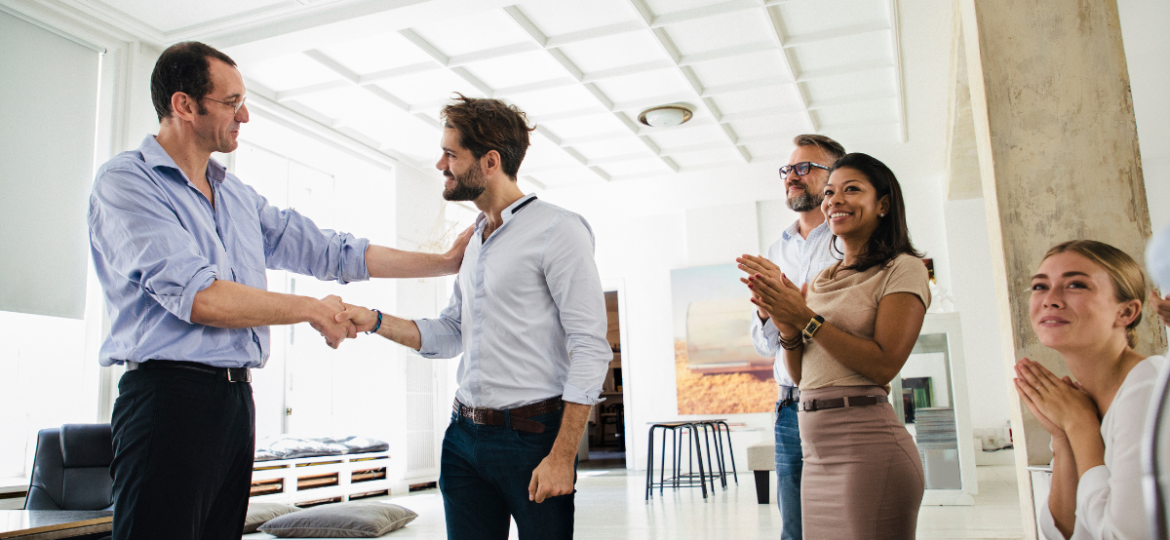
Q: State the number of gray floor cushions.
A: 2